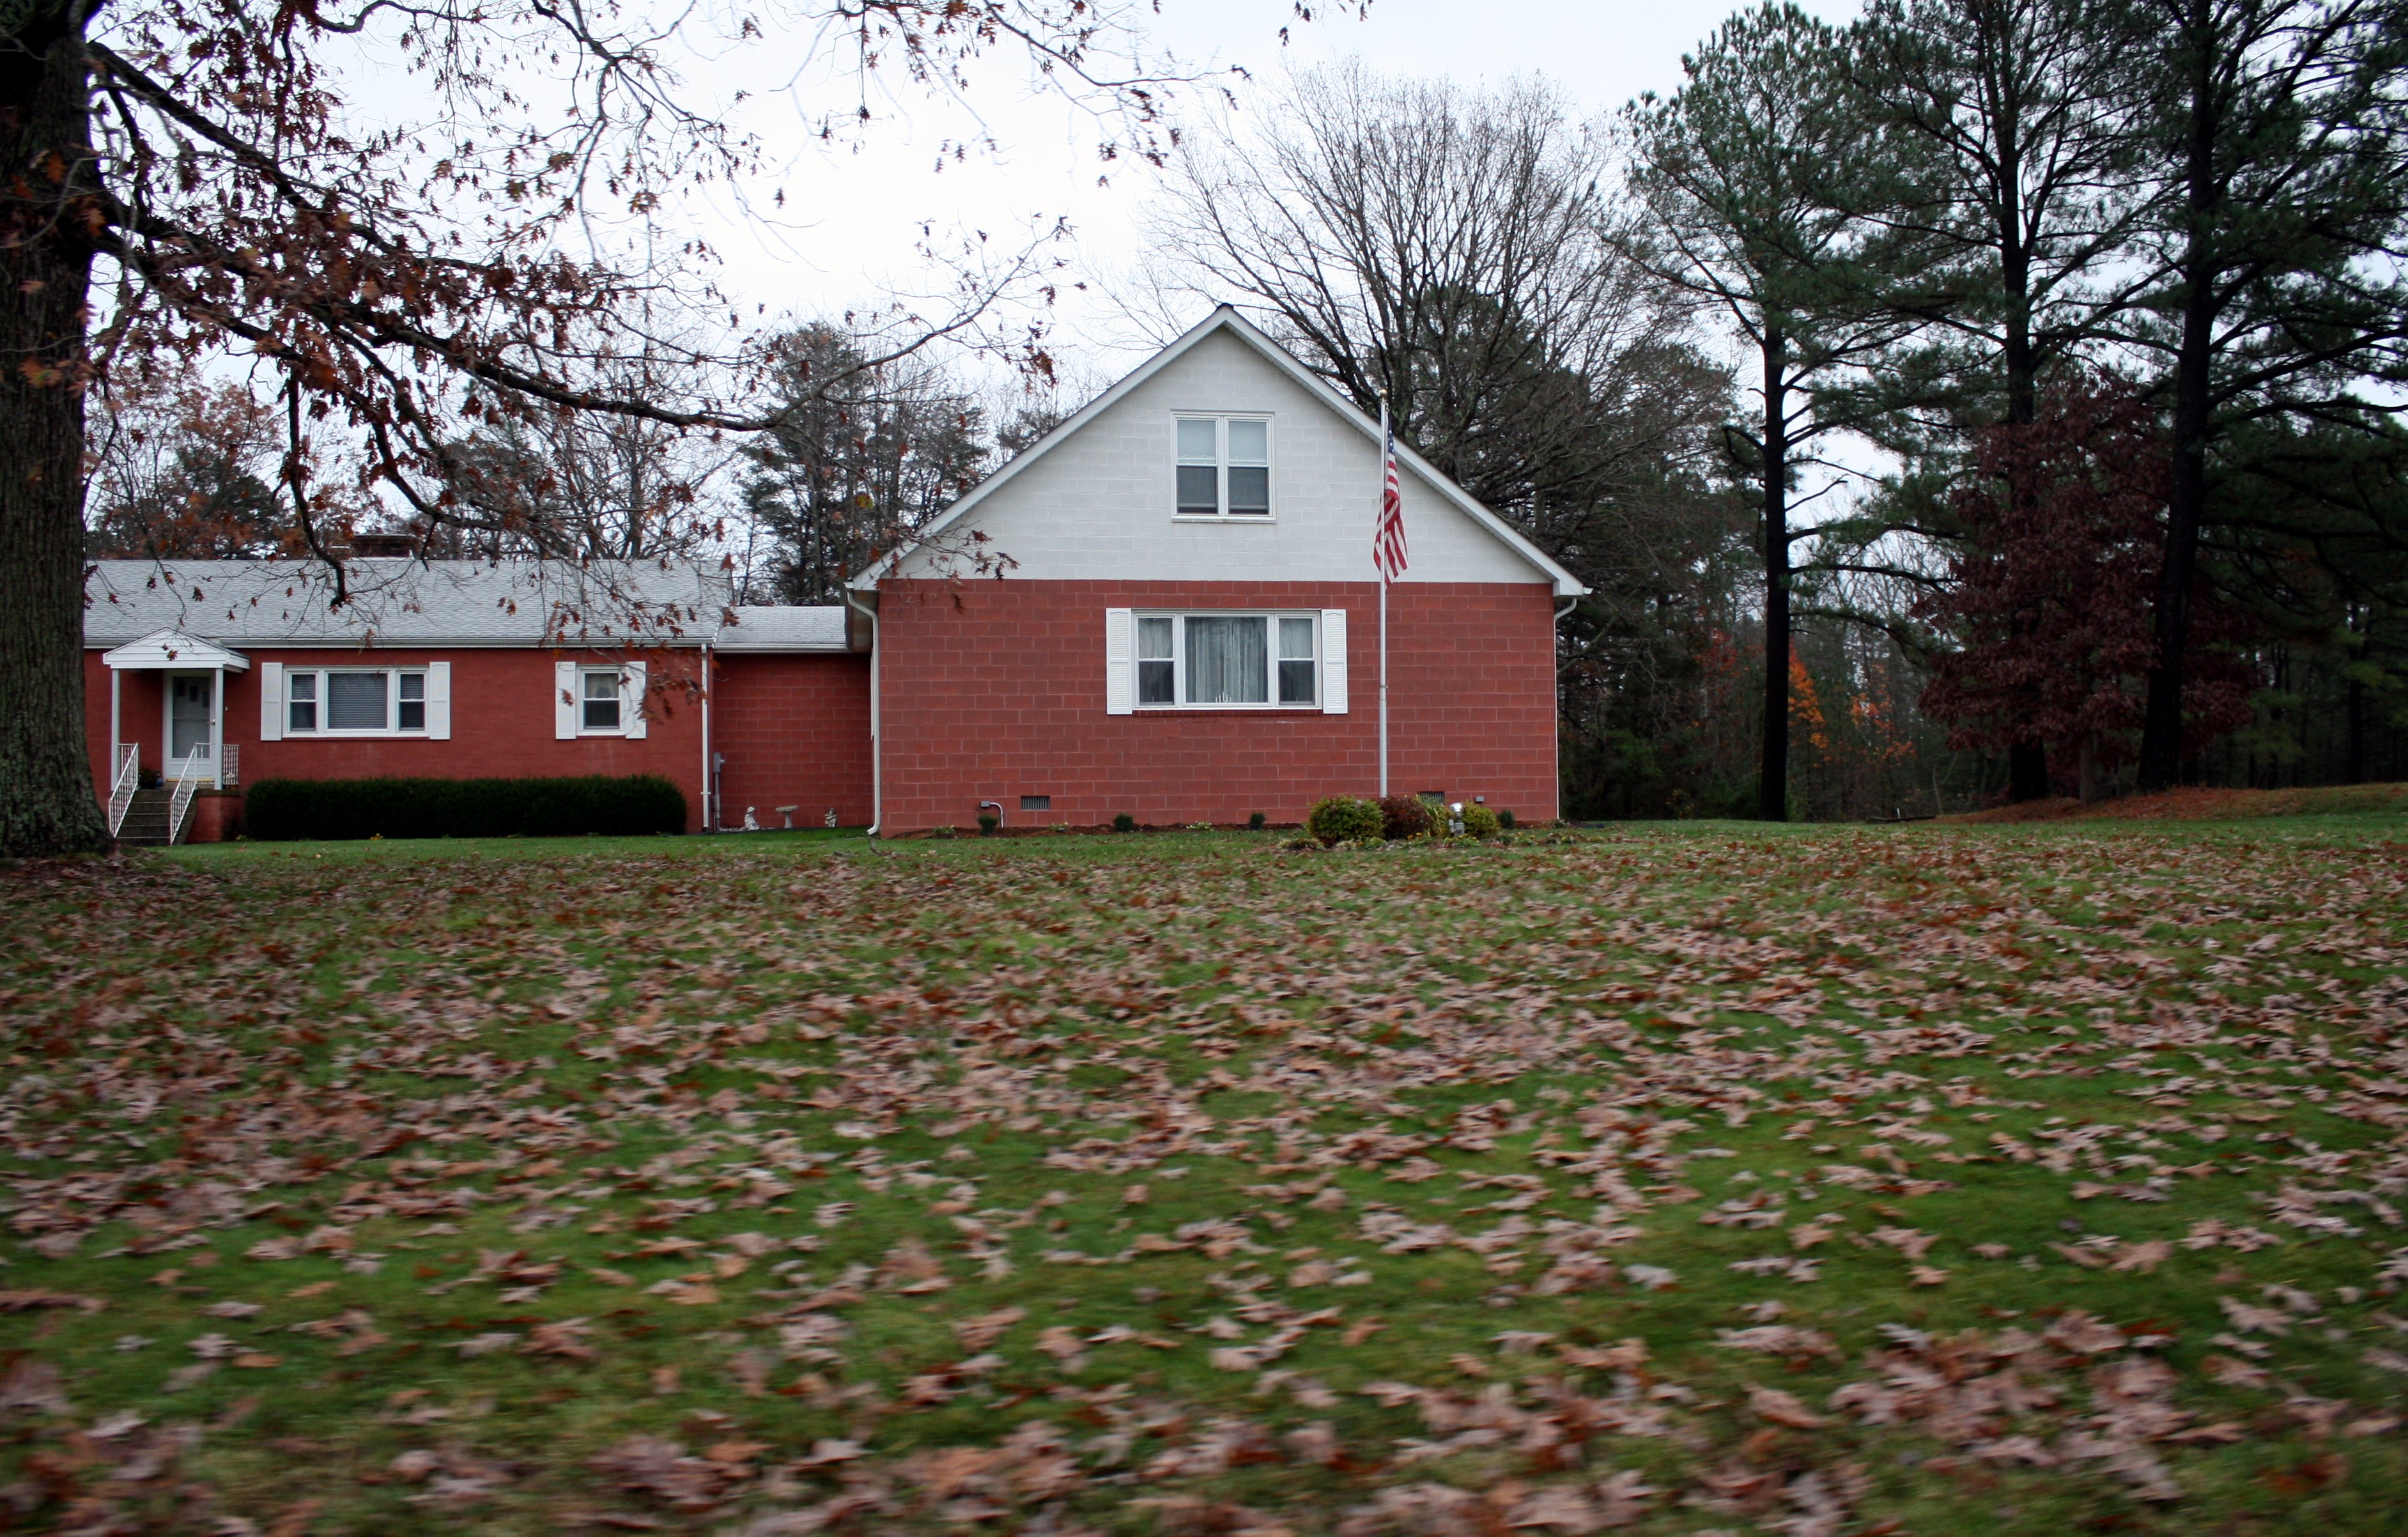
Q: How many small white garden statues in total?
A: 2